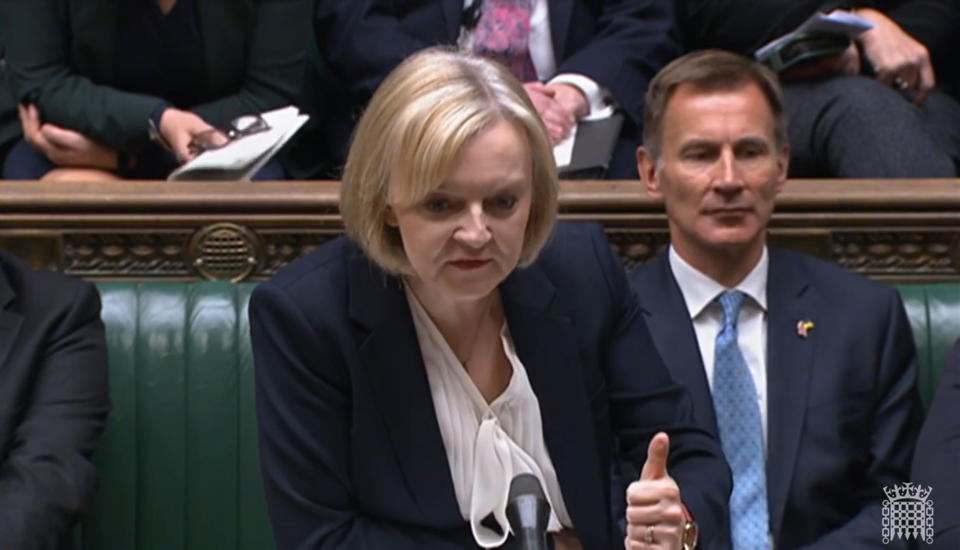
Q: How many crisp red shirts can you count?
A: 0